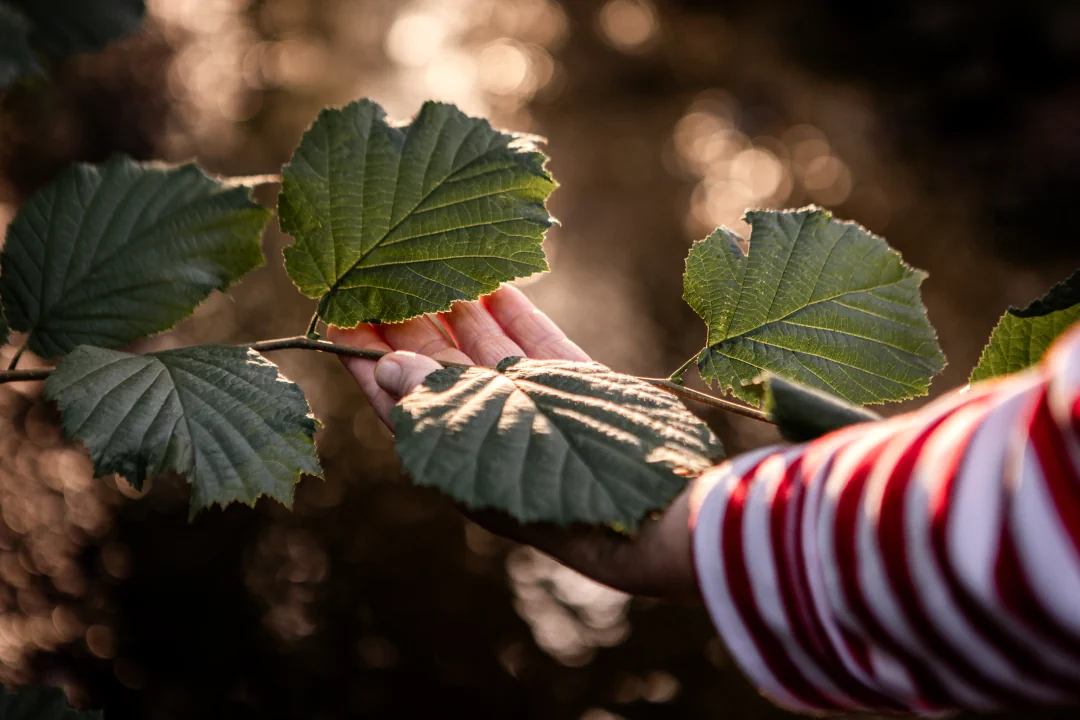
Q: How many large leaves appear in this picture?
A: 5